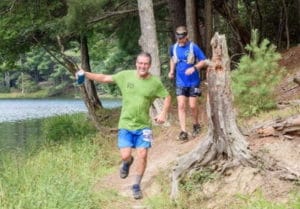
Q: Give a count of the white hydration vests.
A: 1